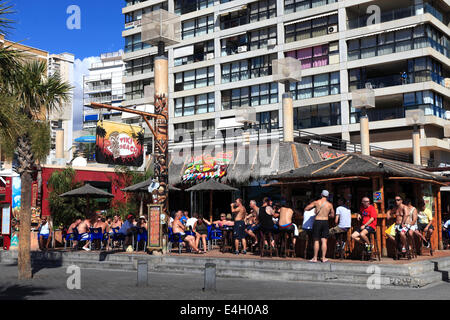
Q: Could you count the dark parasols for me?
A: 3